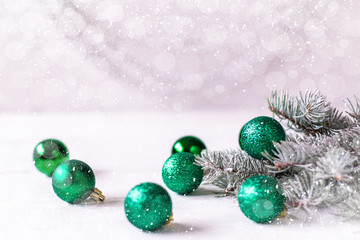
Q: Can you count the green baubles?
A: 7